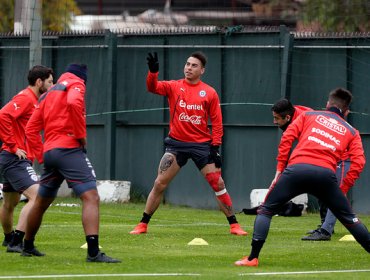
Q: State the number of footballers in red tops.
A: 5